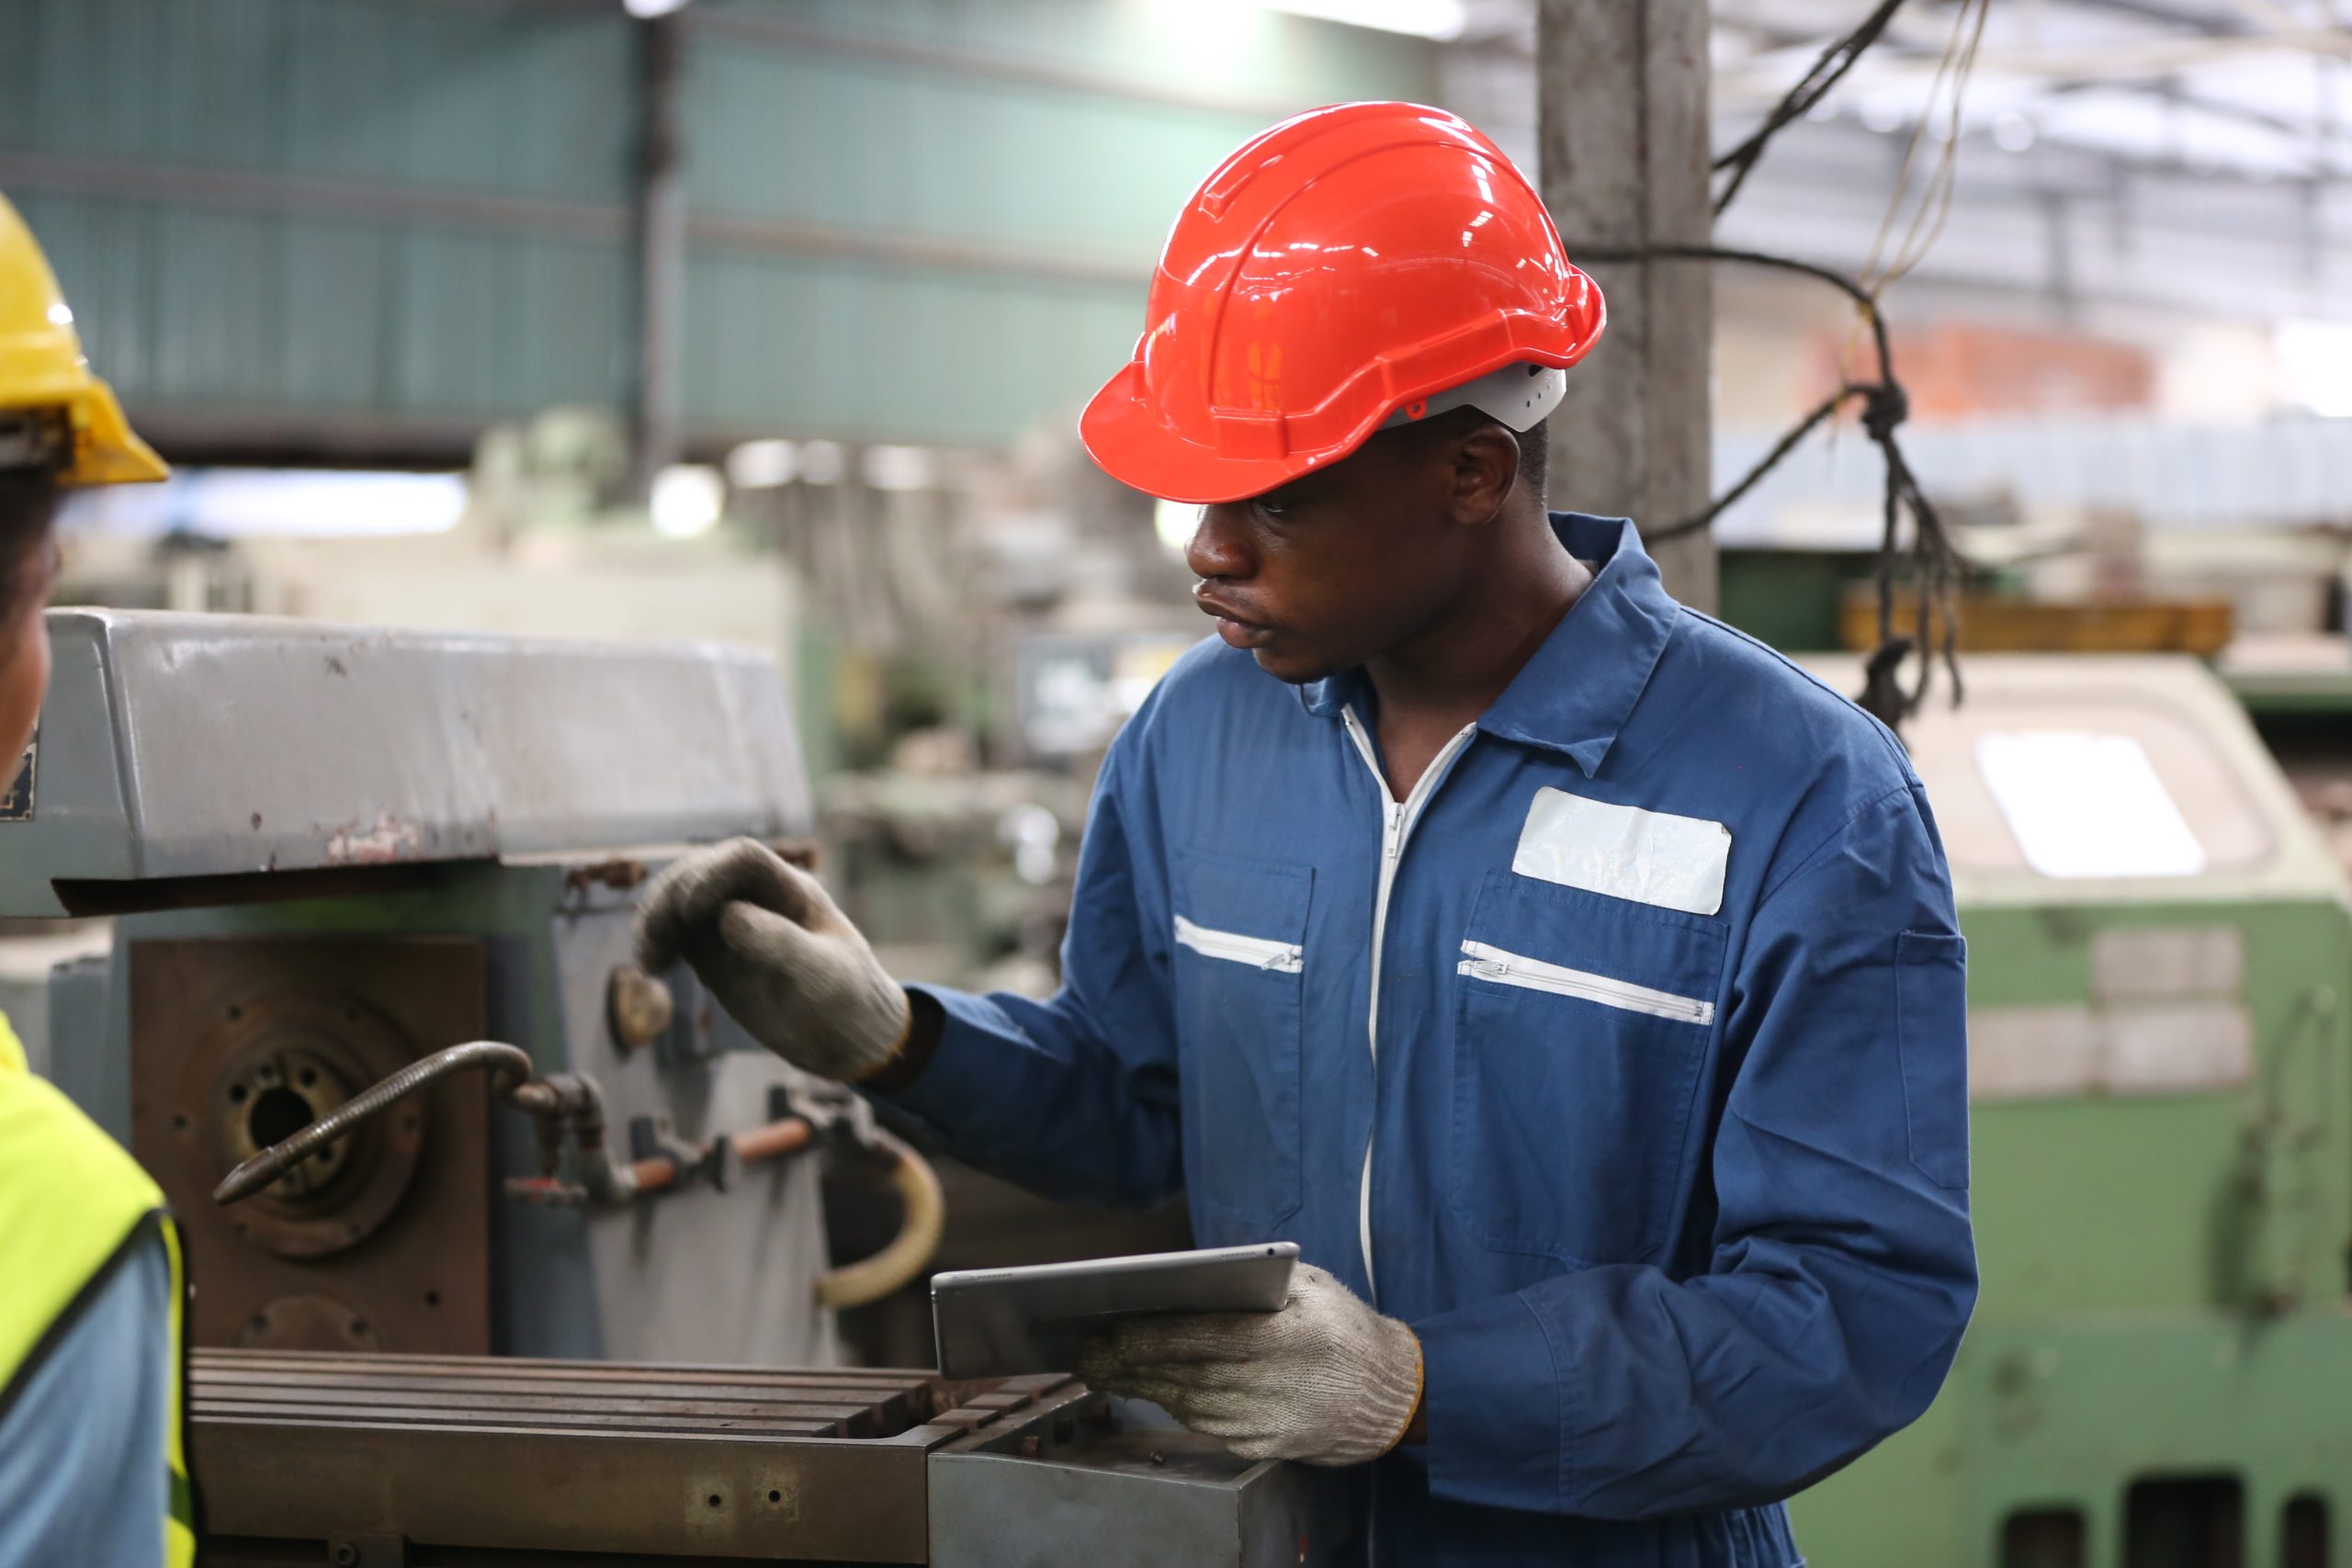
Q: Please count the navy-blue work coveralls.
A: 1